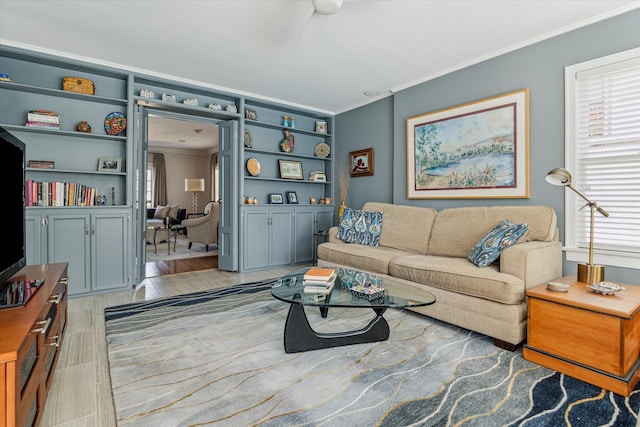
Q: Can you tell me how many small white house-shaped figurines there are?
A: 5